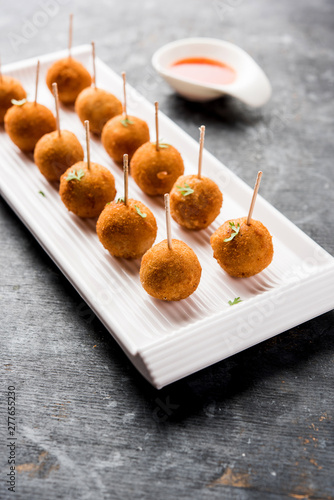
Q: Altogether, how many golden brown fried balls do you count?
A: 12